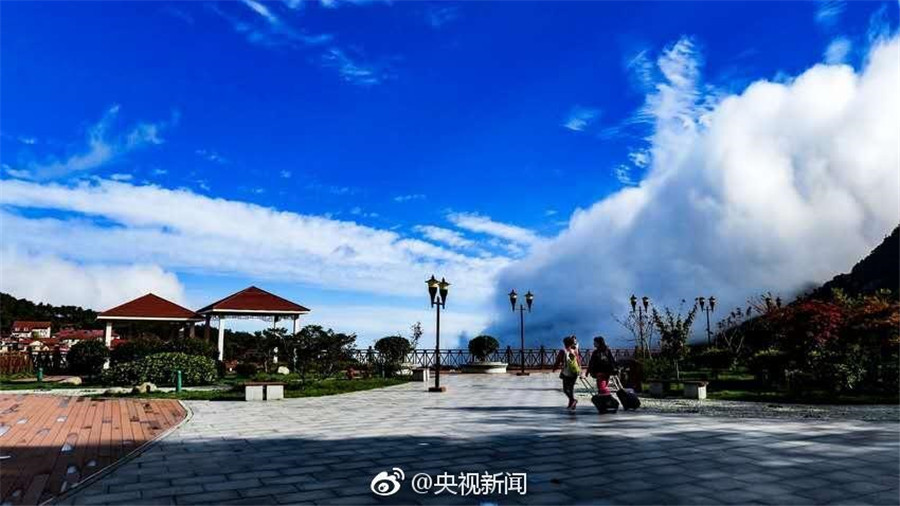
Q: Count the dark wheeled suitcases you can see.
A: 2